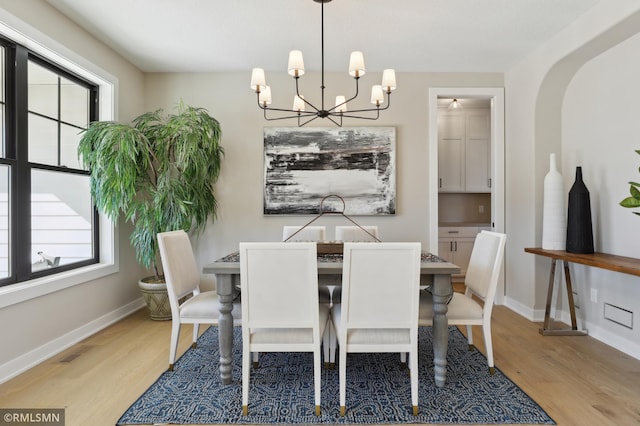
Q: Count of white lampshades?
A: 8